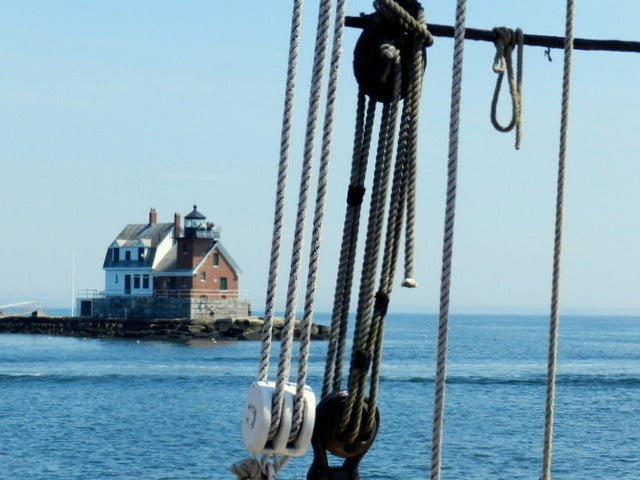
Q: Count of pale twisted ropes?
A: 5